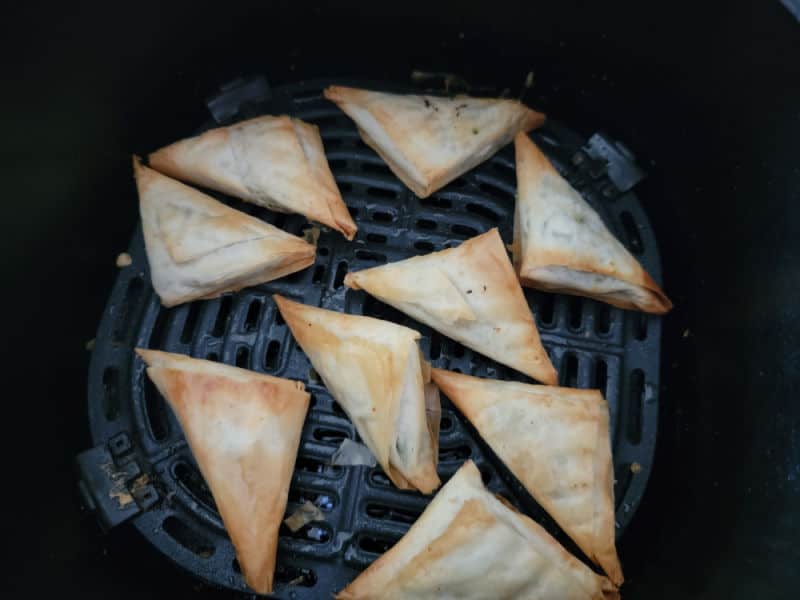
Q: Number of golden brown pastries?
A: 9